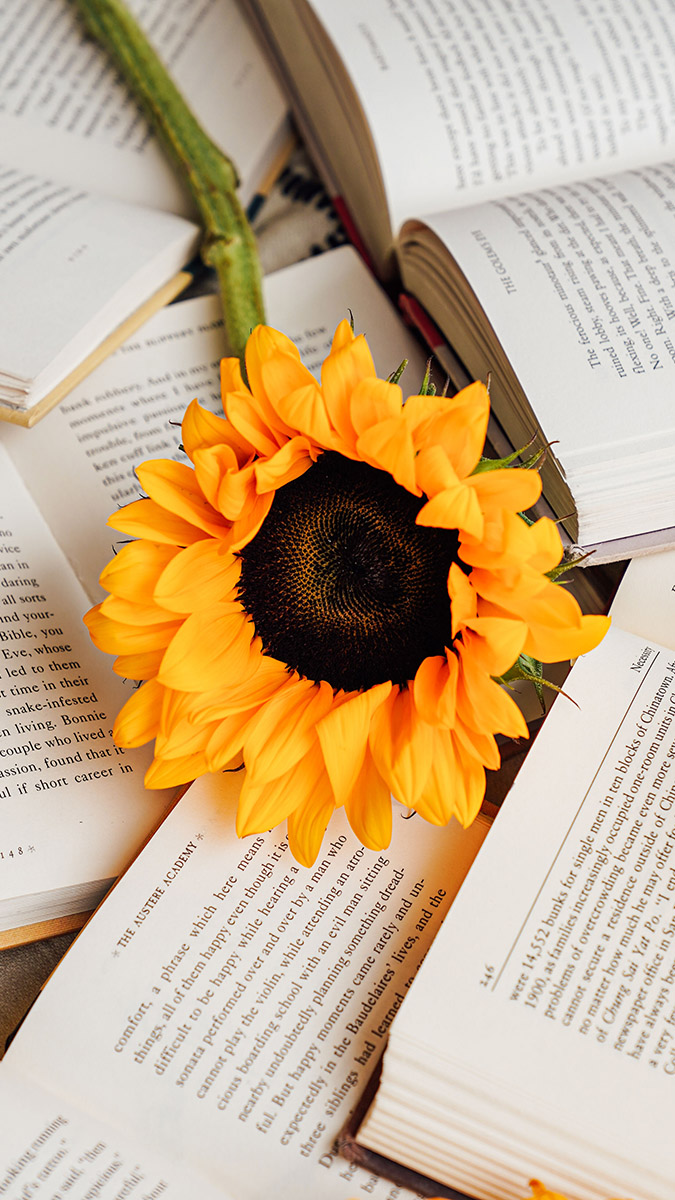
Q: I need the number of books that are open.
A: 5